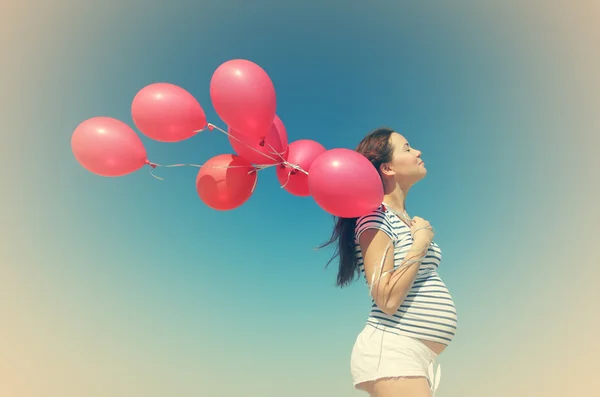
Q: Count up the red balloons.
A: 7